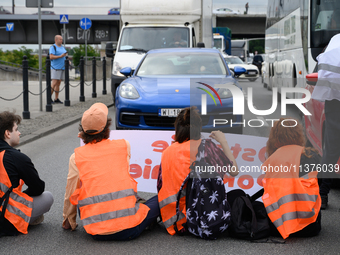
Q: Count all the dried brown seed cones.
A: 0